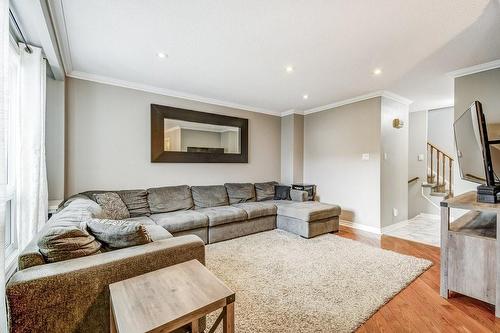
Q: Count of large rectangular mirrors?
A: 1